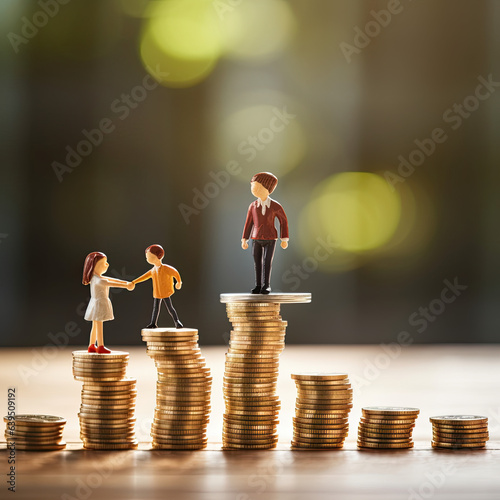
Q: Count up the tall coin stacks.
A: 3